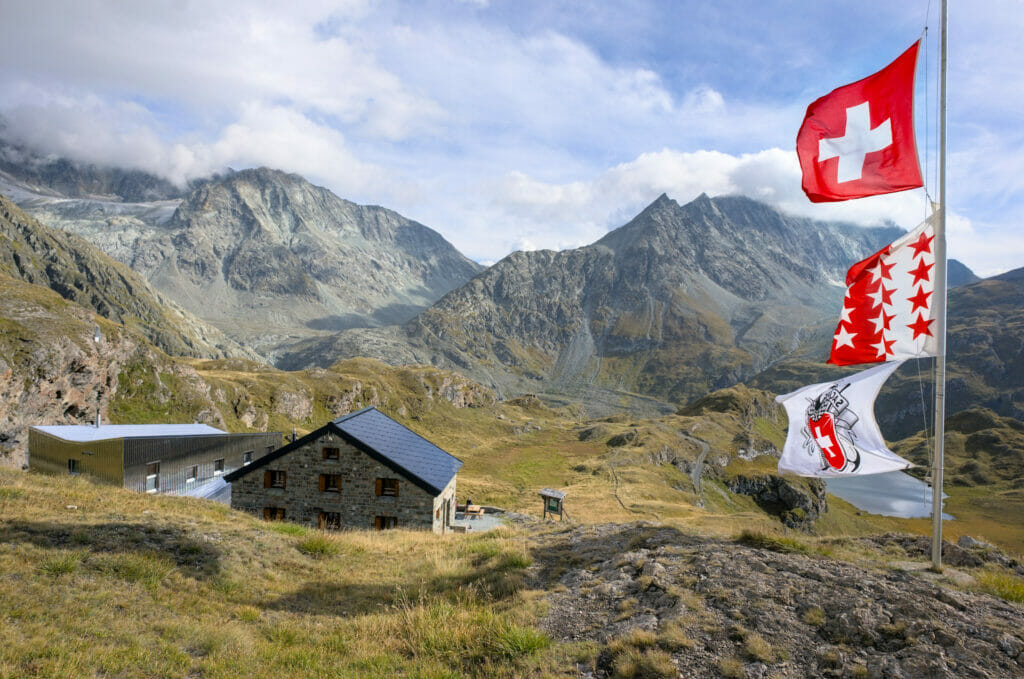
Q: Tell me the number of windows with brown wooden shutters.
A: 7